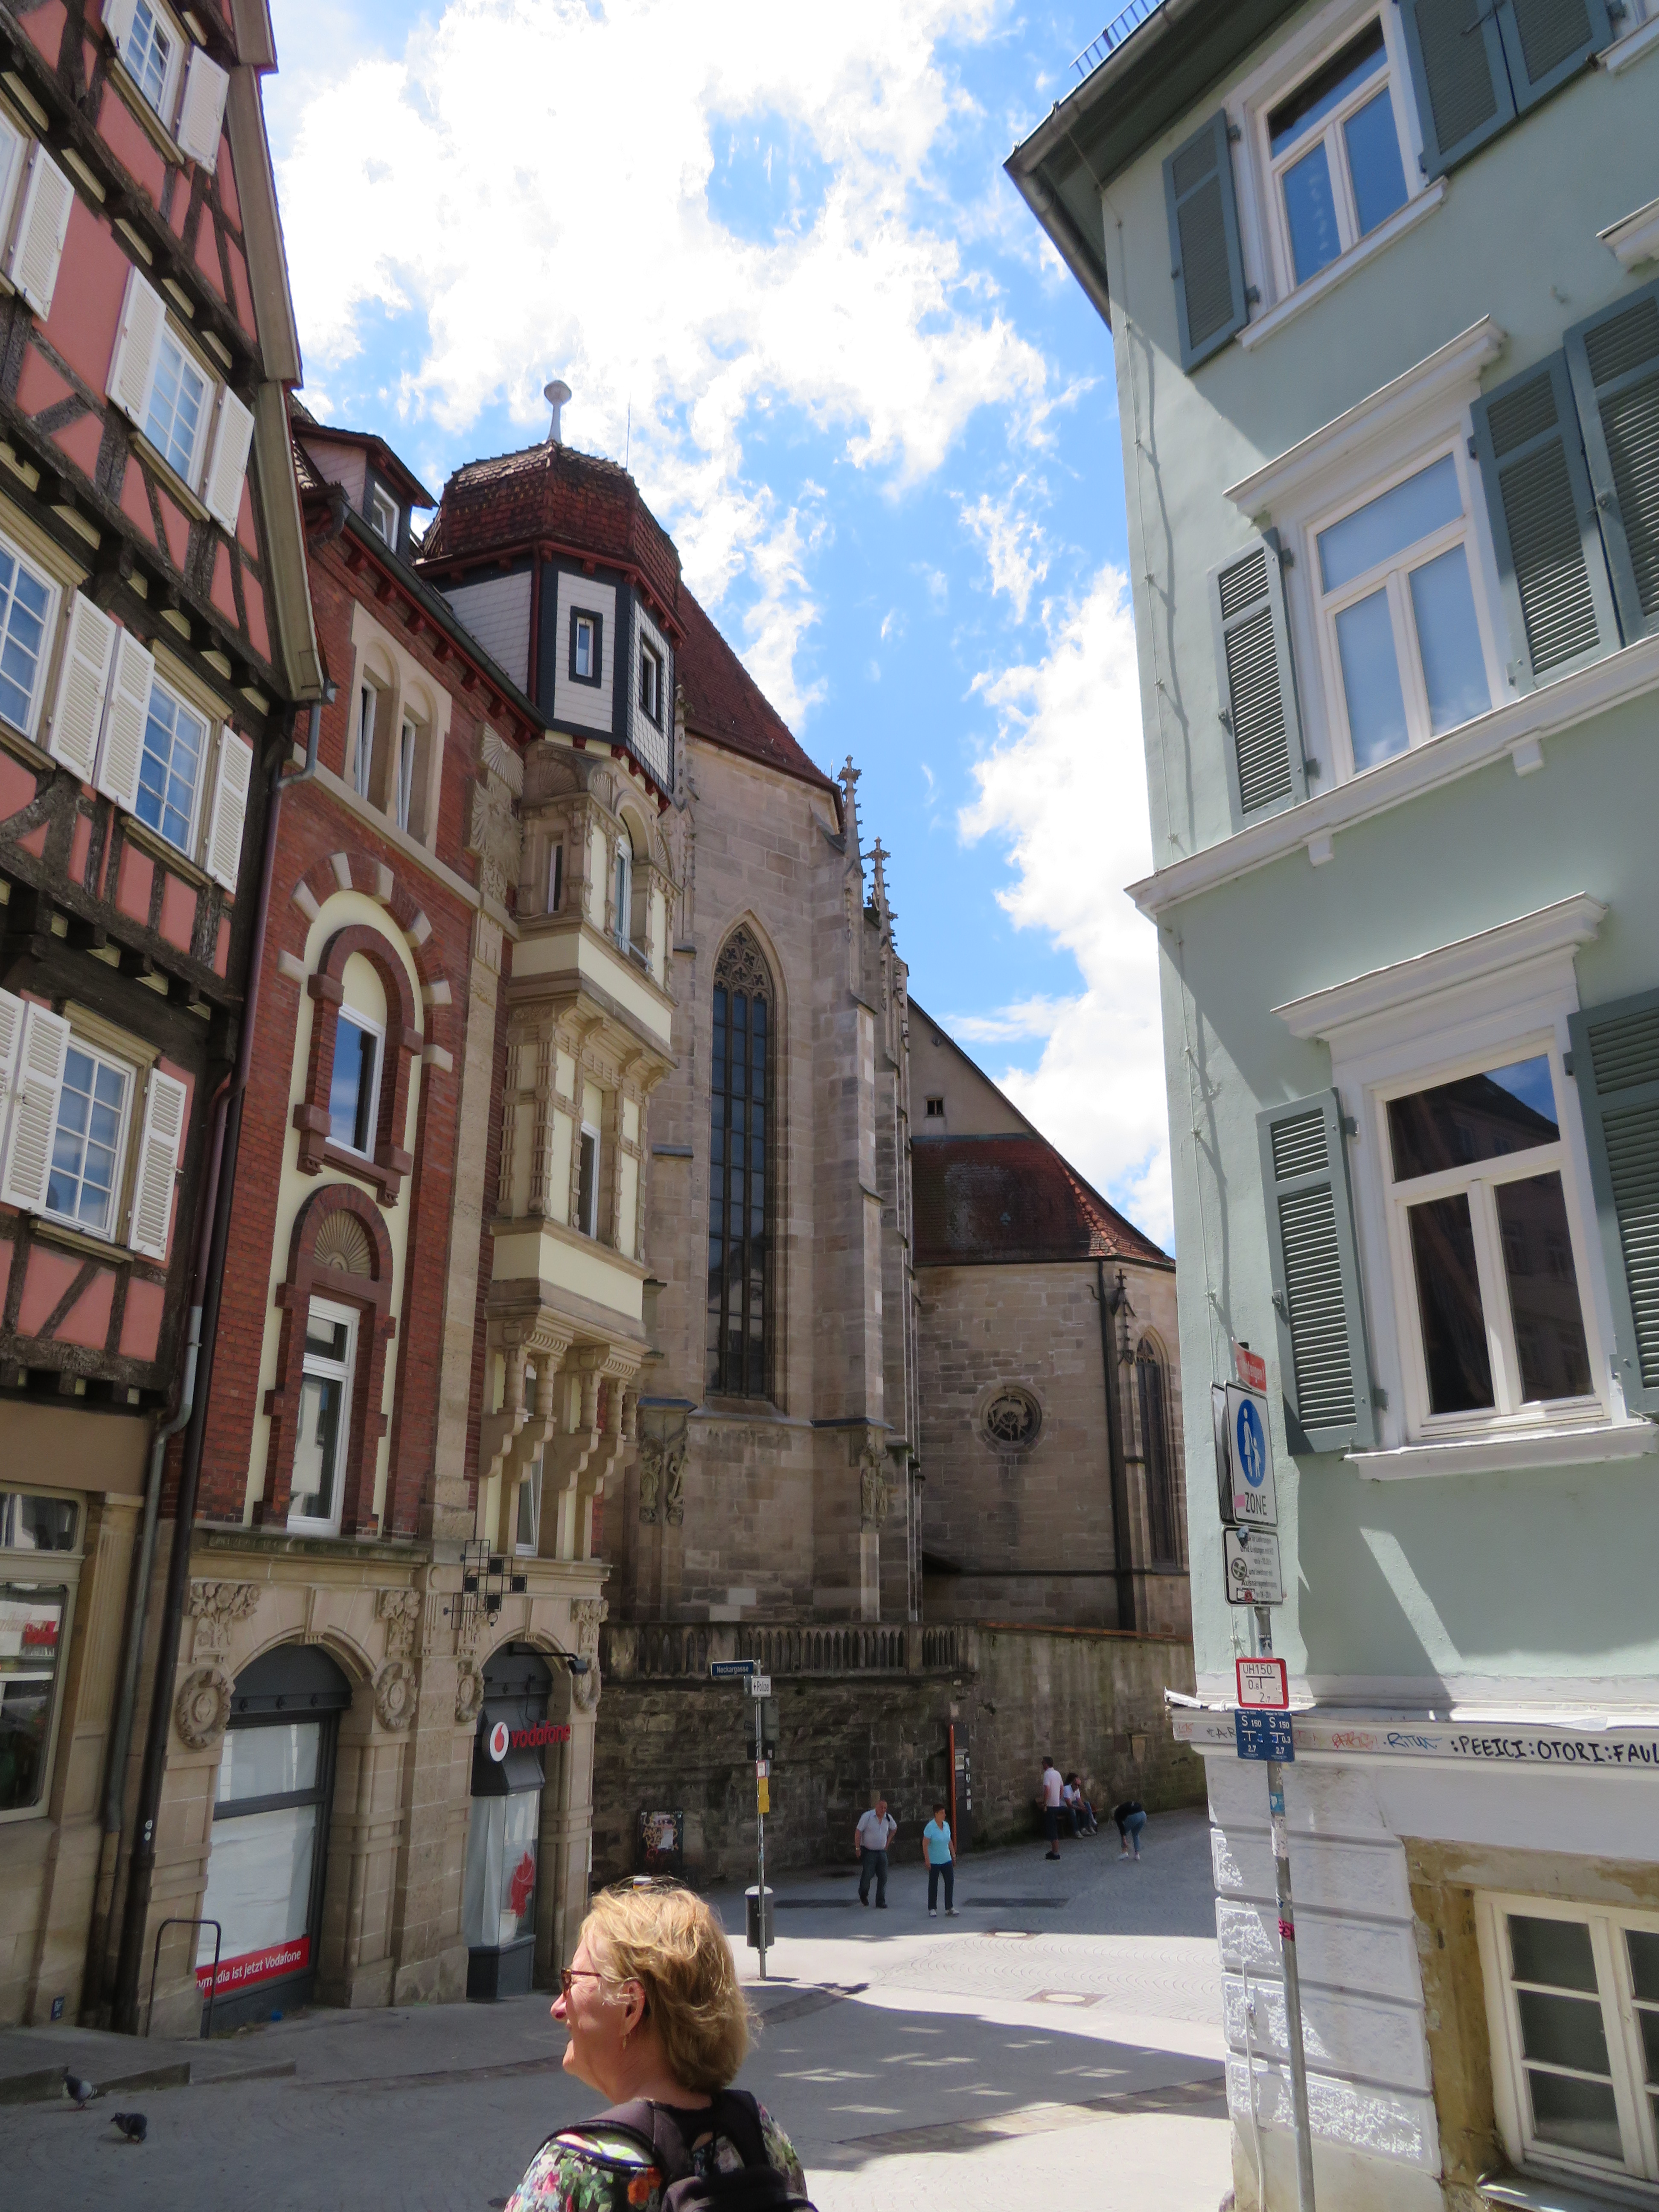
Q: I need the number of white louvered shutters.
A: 11